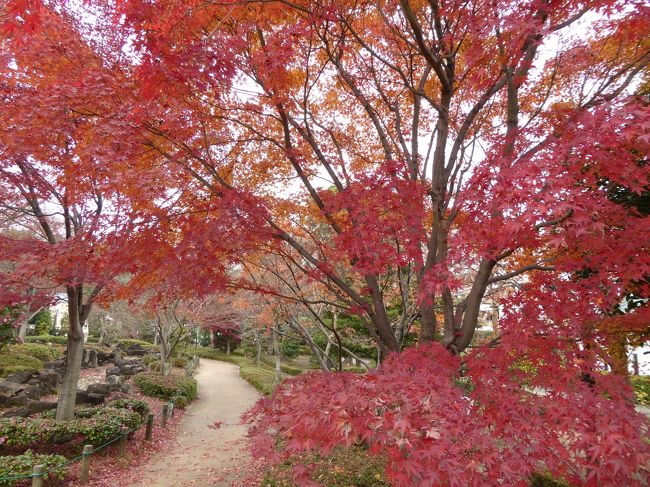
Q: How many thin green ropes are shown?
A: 1